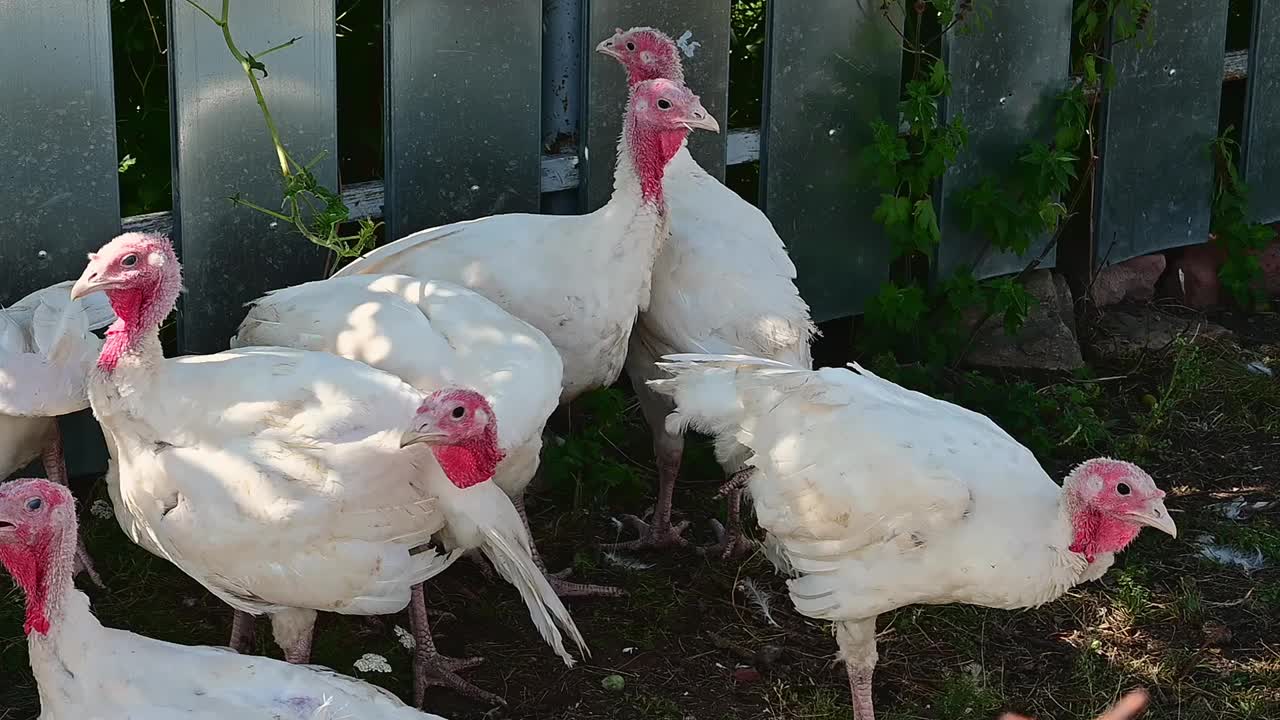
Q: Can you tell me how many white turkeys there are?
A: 7